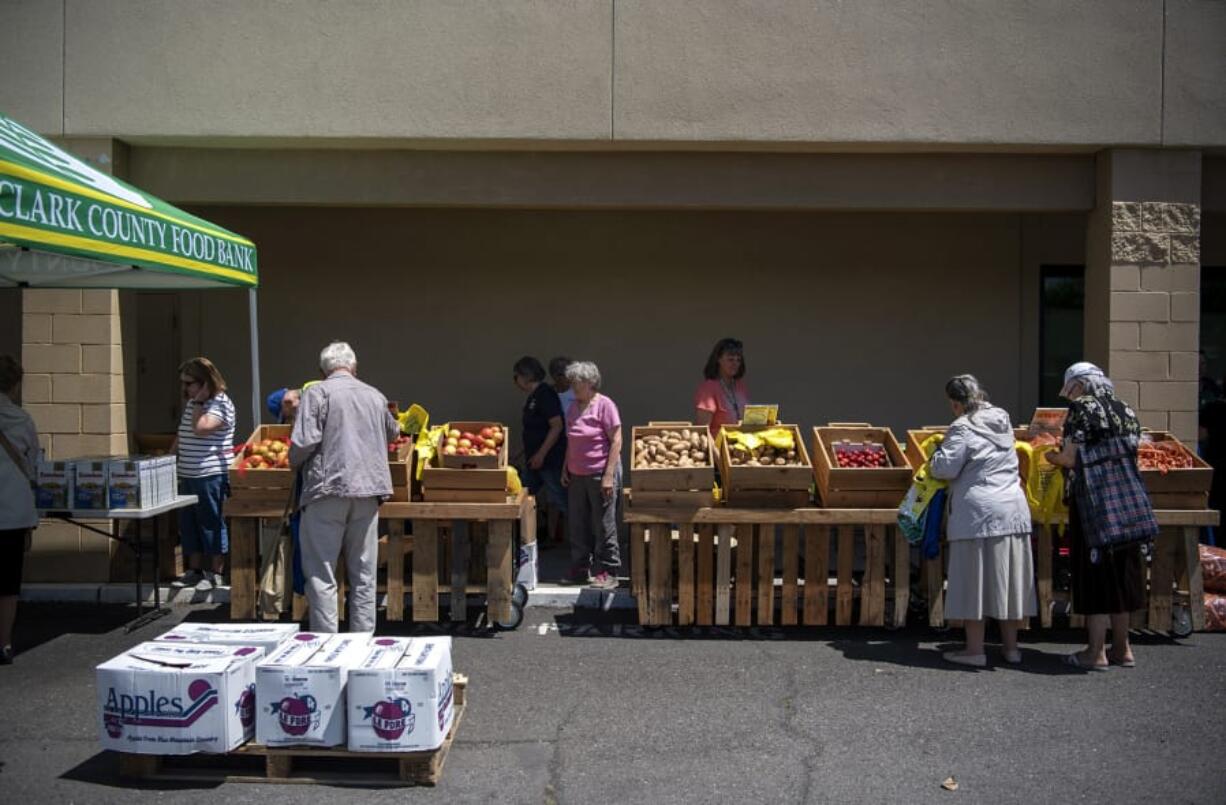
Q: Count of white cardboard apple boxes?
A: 4